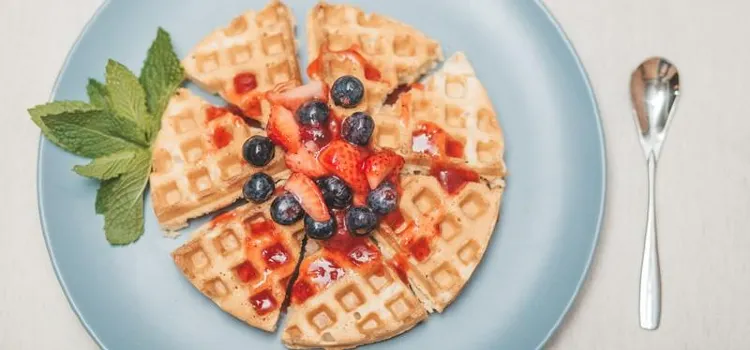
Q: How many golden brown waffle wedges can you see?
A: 7